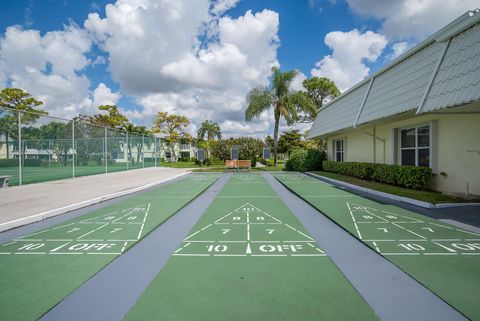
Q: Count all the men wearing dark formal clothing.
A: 0